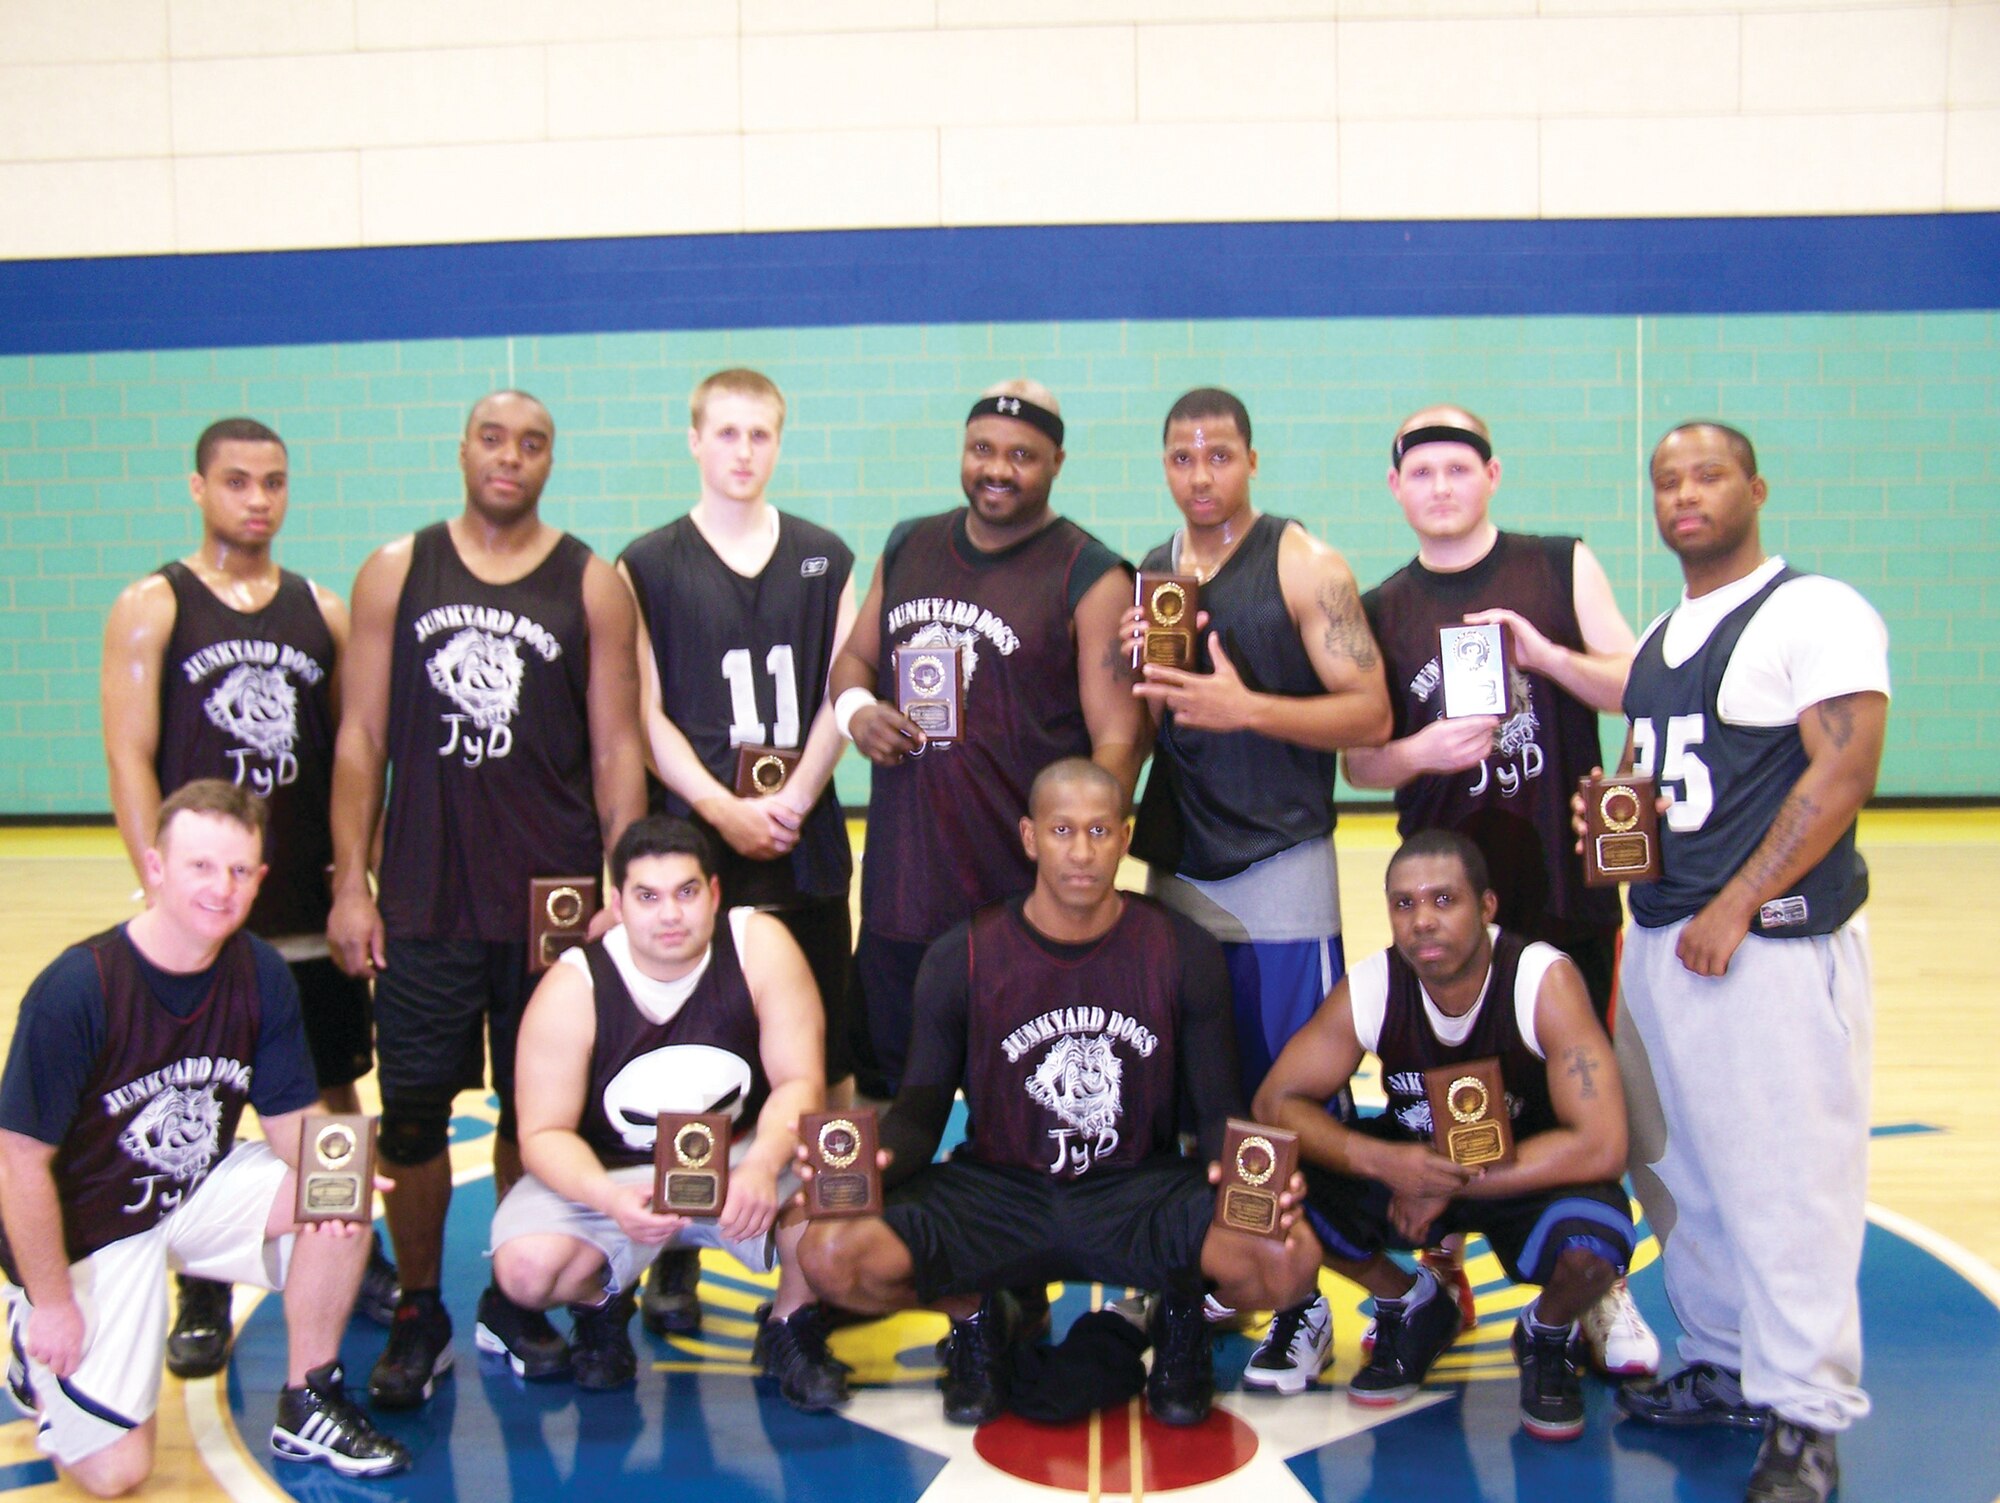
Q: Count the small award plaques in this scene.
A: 11